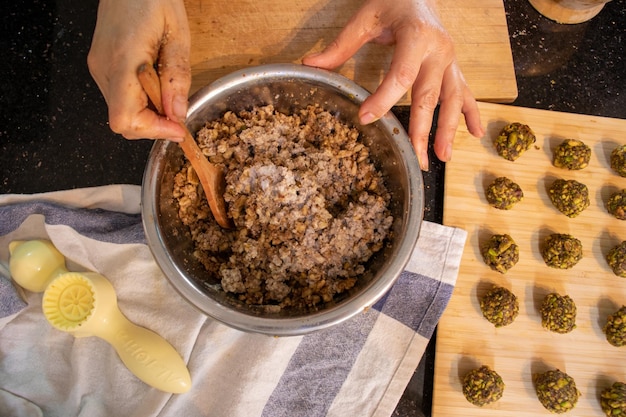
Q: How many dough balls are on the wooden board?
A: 15